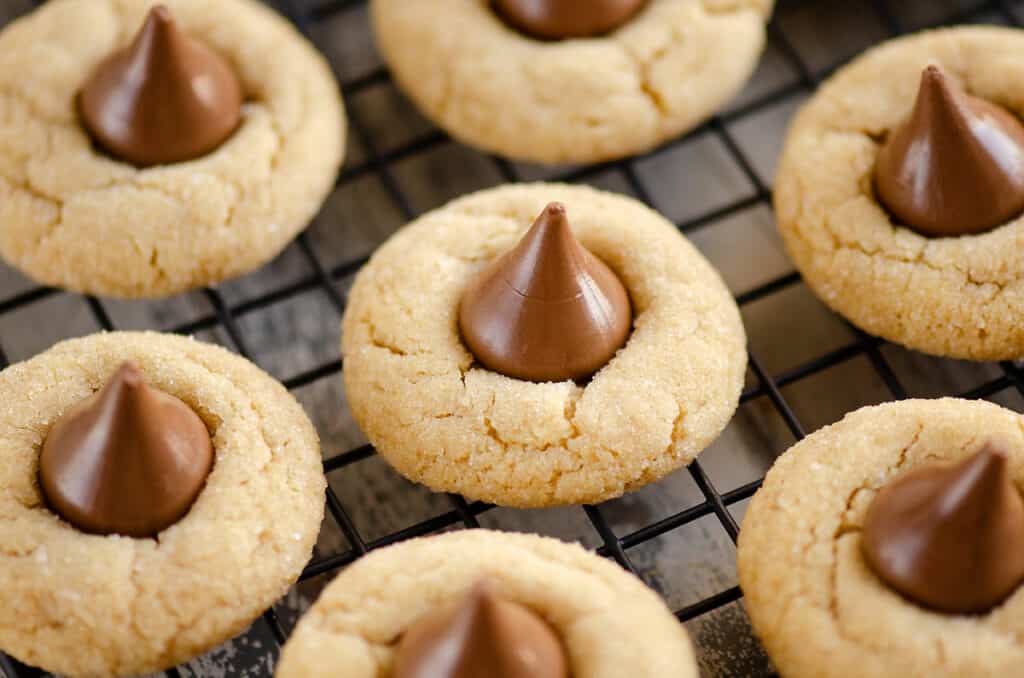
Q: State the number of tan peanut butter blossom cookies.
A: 7